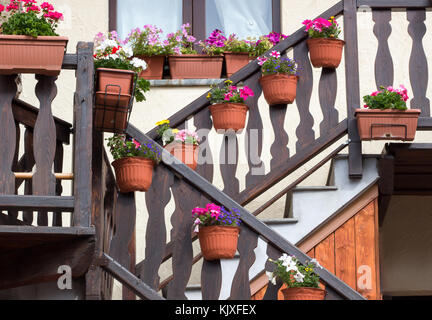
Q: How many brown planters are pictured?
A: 13